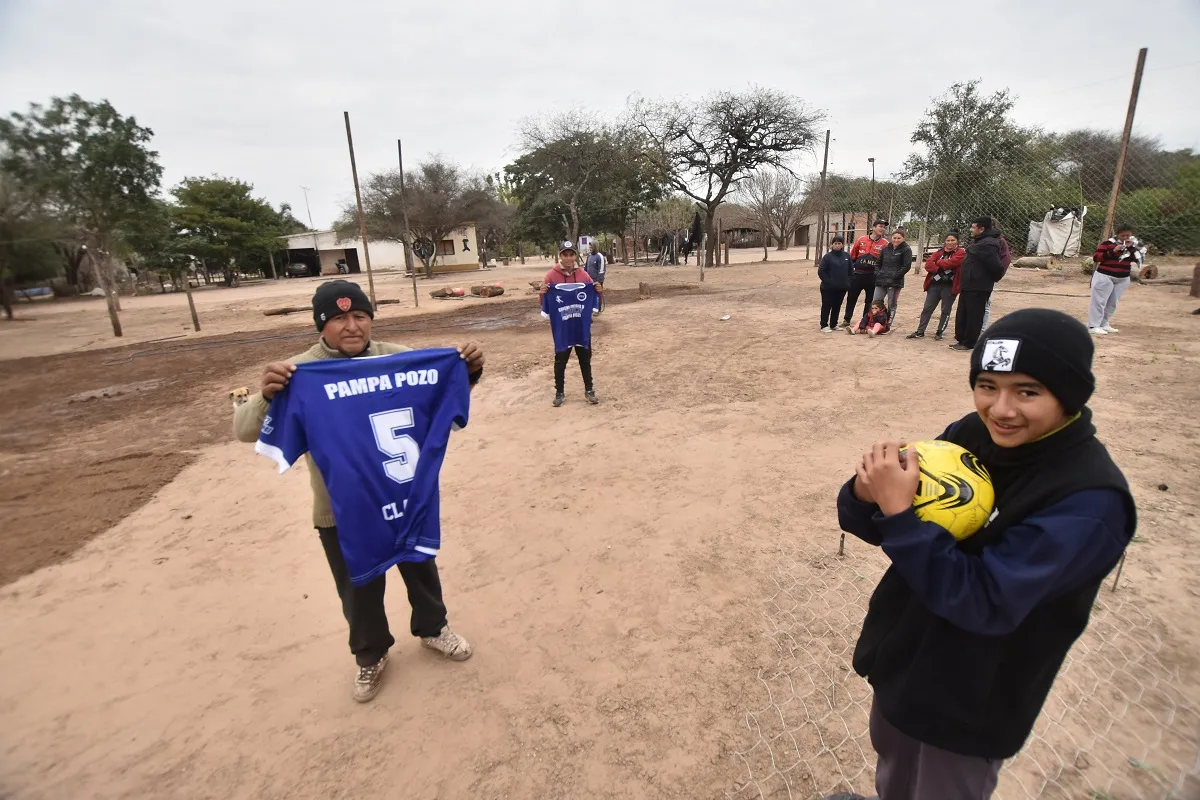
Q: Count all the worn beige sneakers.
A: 2